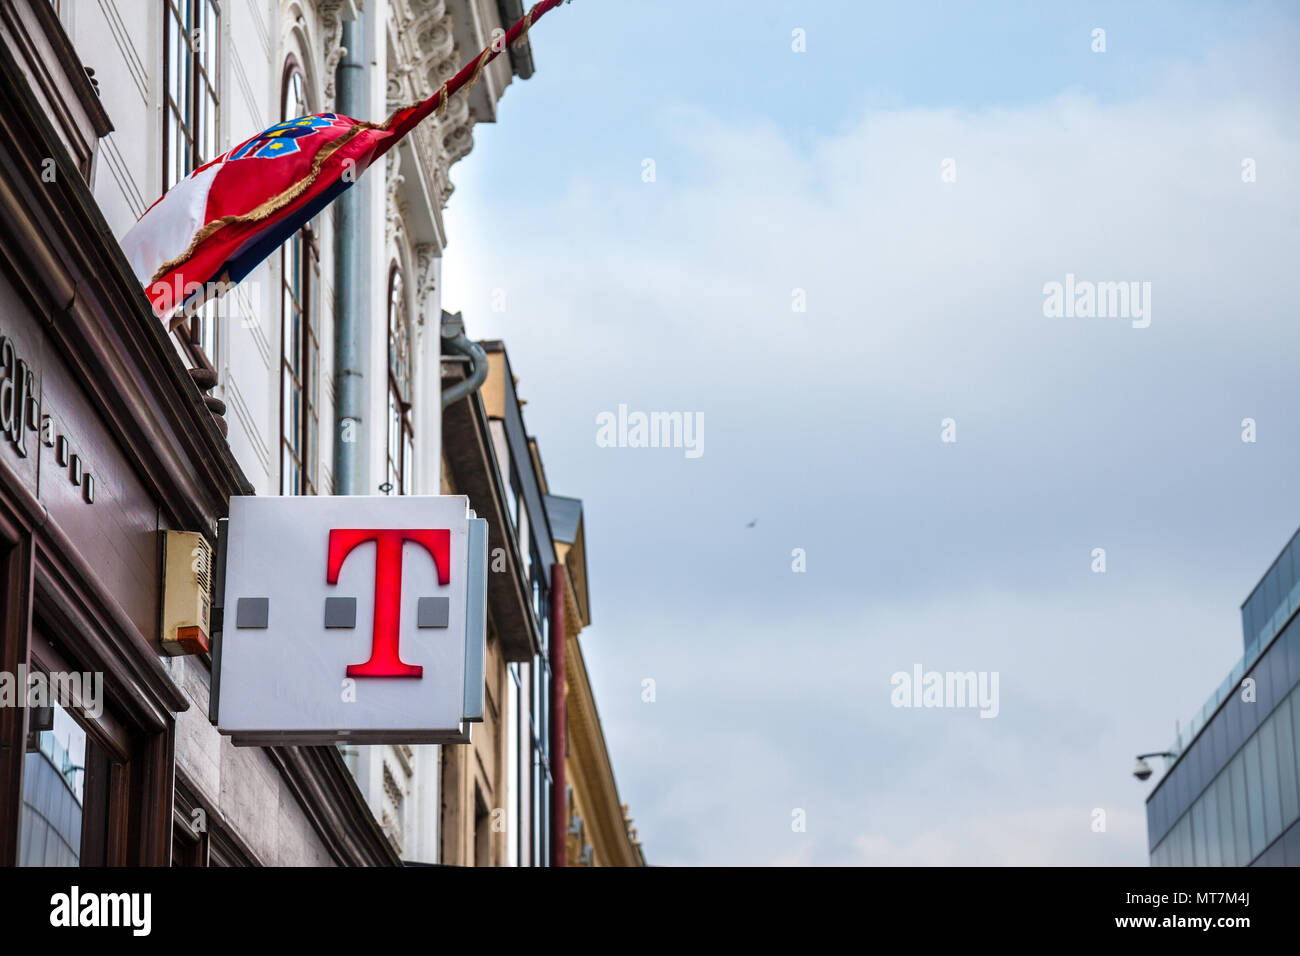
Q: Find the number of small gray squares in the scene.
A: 3